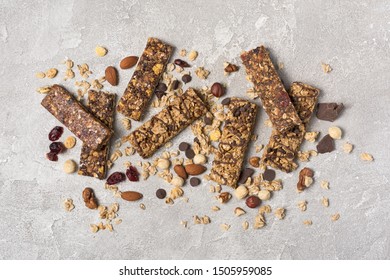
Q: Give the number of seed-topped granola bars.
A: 7